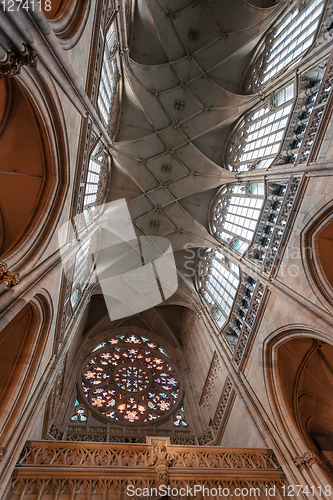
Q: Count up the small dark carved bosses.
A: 4